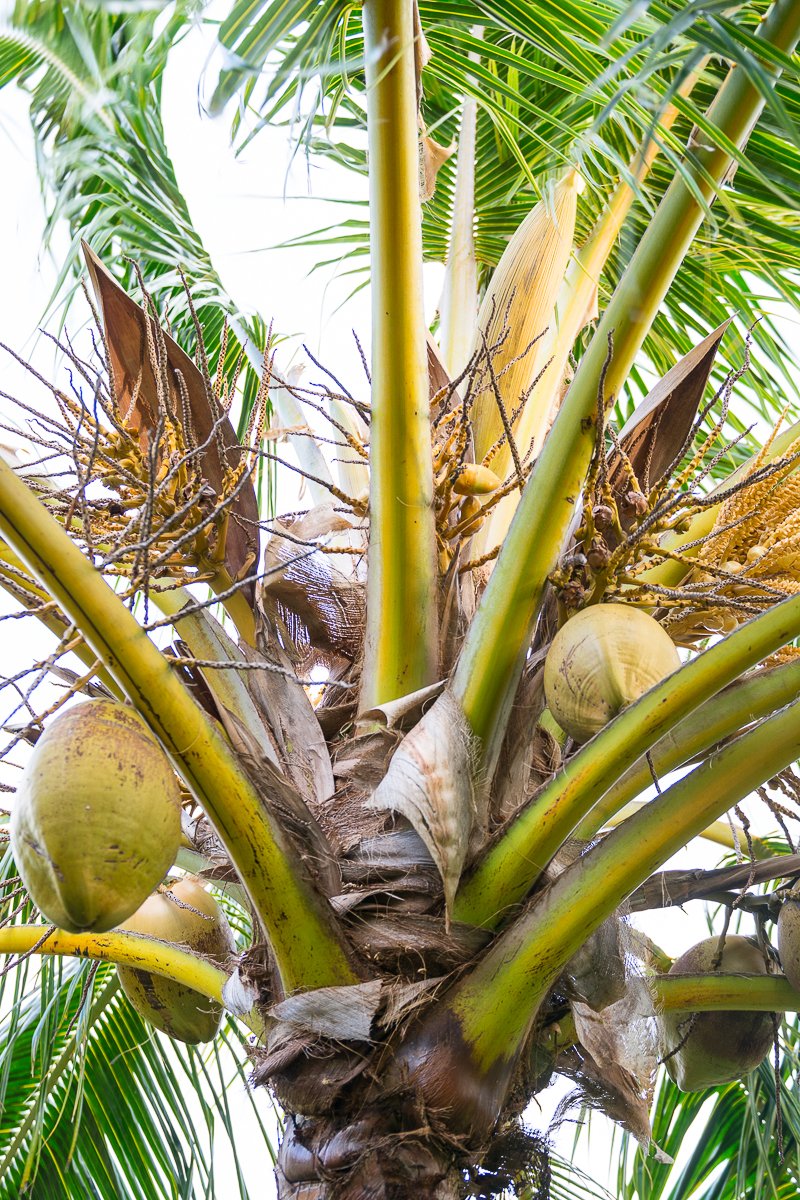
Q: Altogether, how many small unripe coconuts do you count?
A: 2